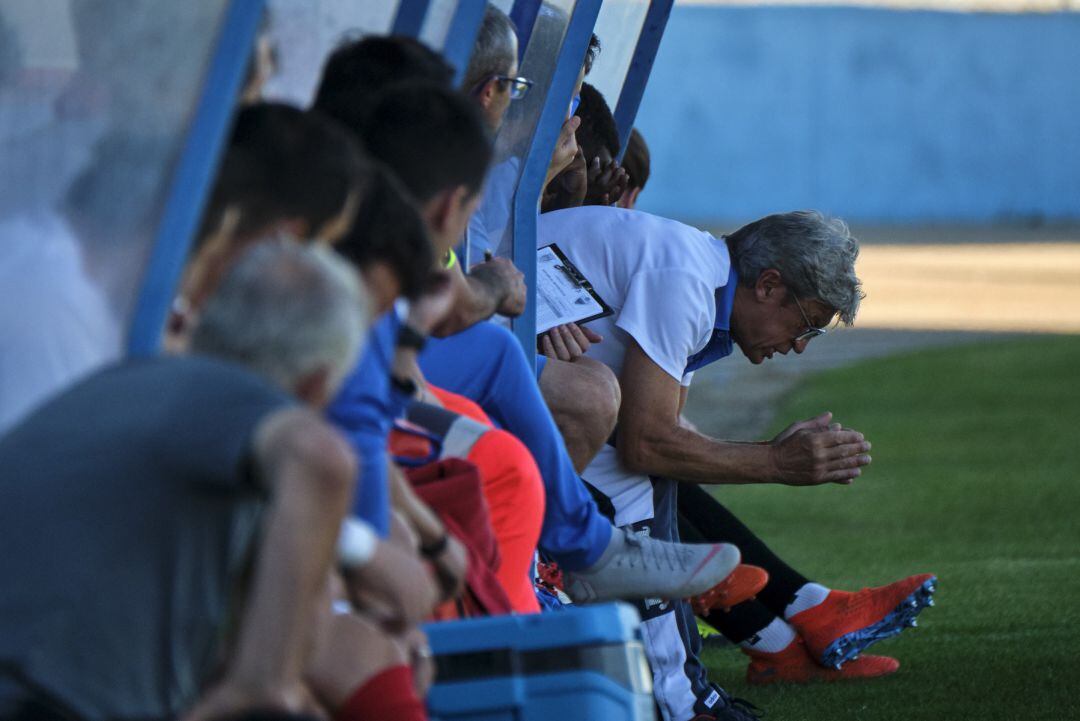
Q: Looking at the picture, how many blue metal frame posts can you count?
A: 6